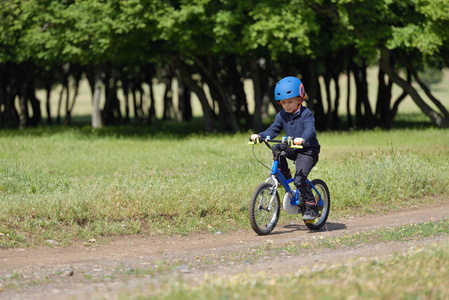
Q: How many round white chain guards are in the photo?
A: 1